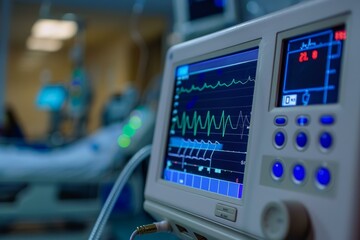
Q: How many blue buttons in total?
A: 9